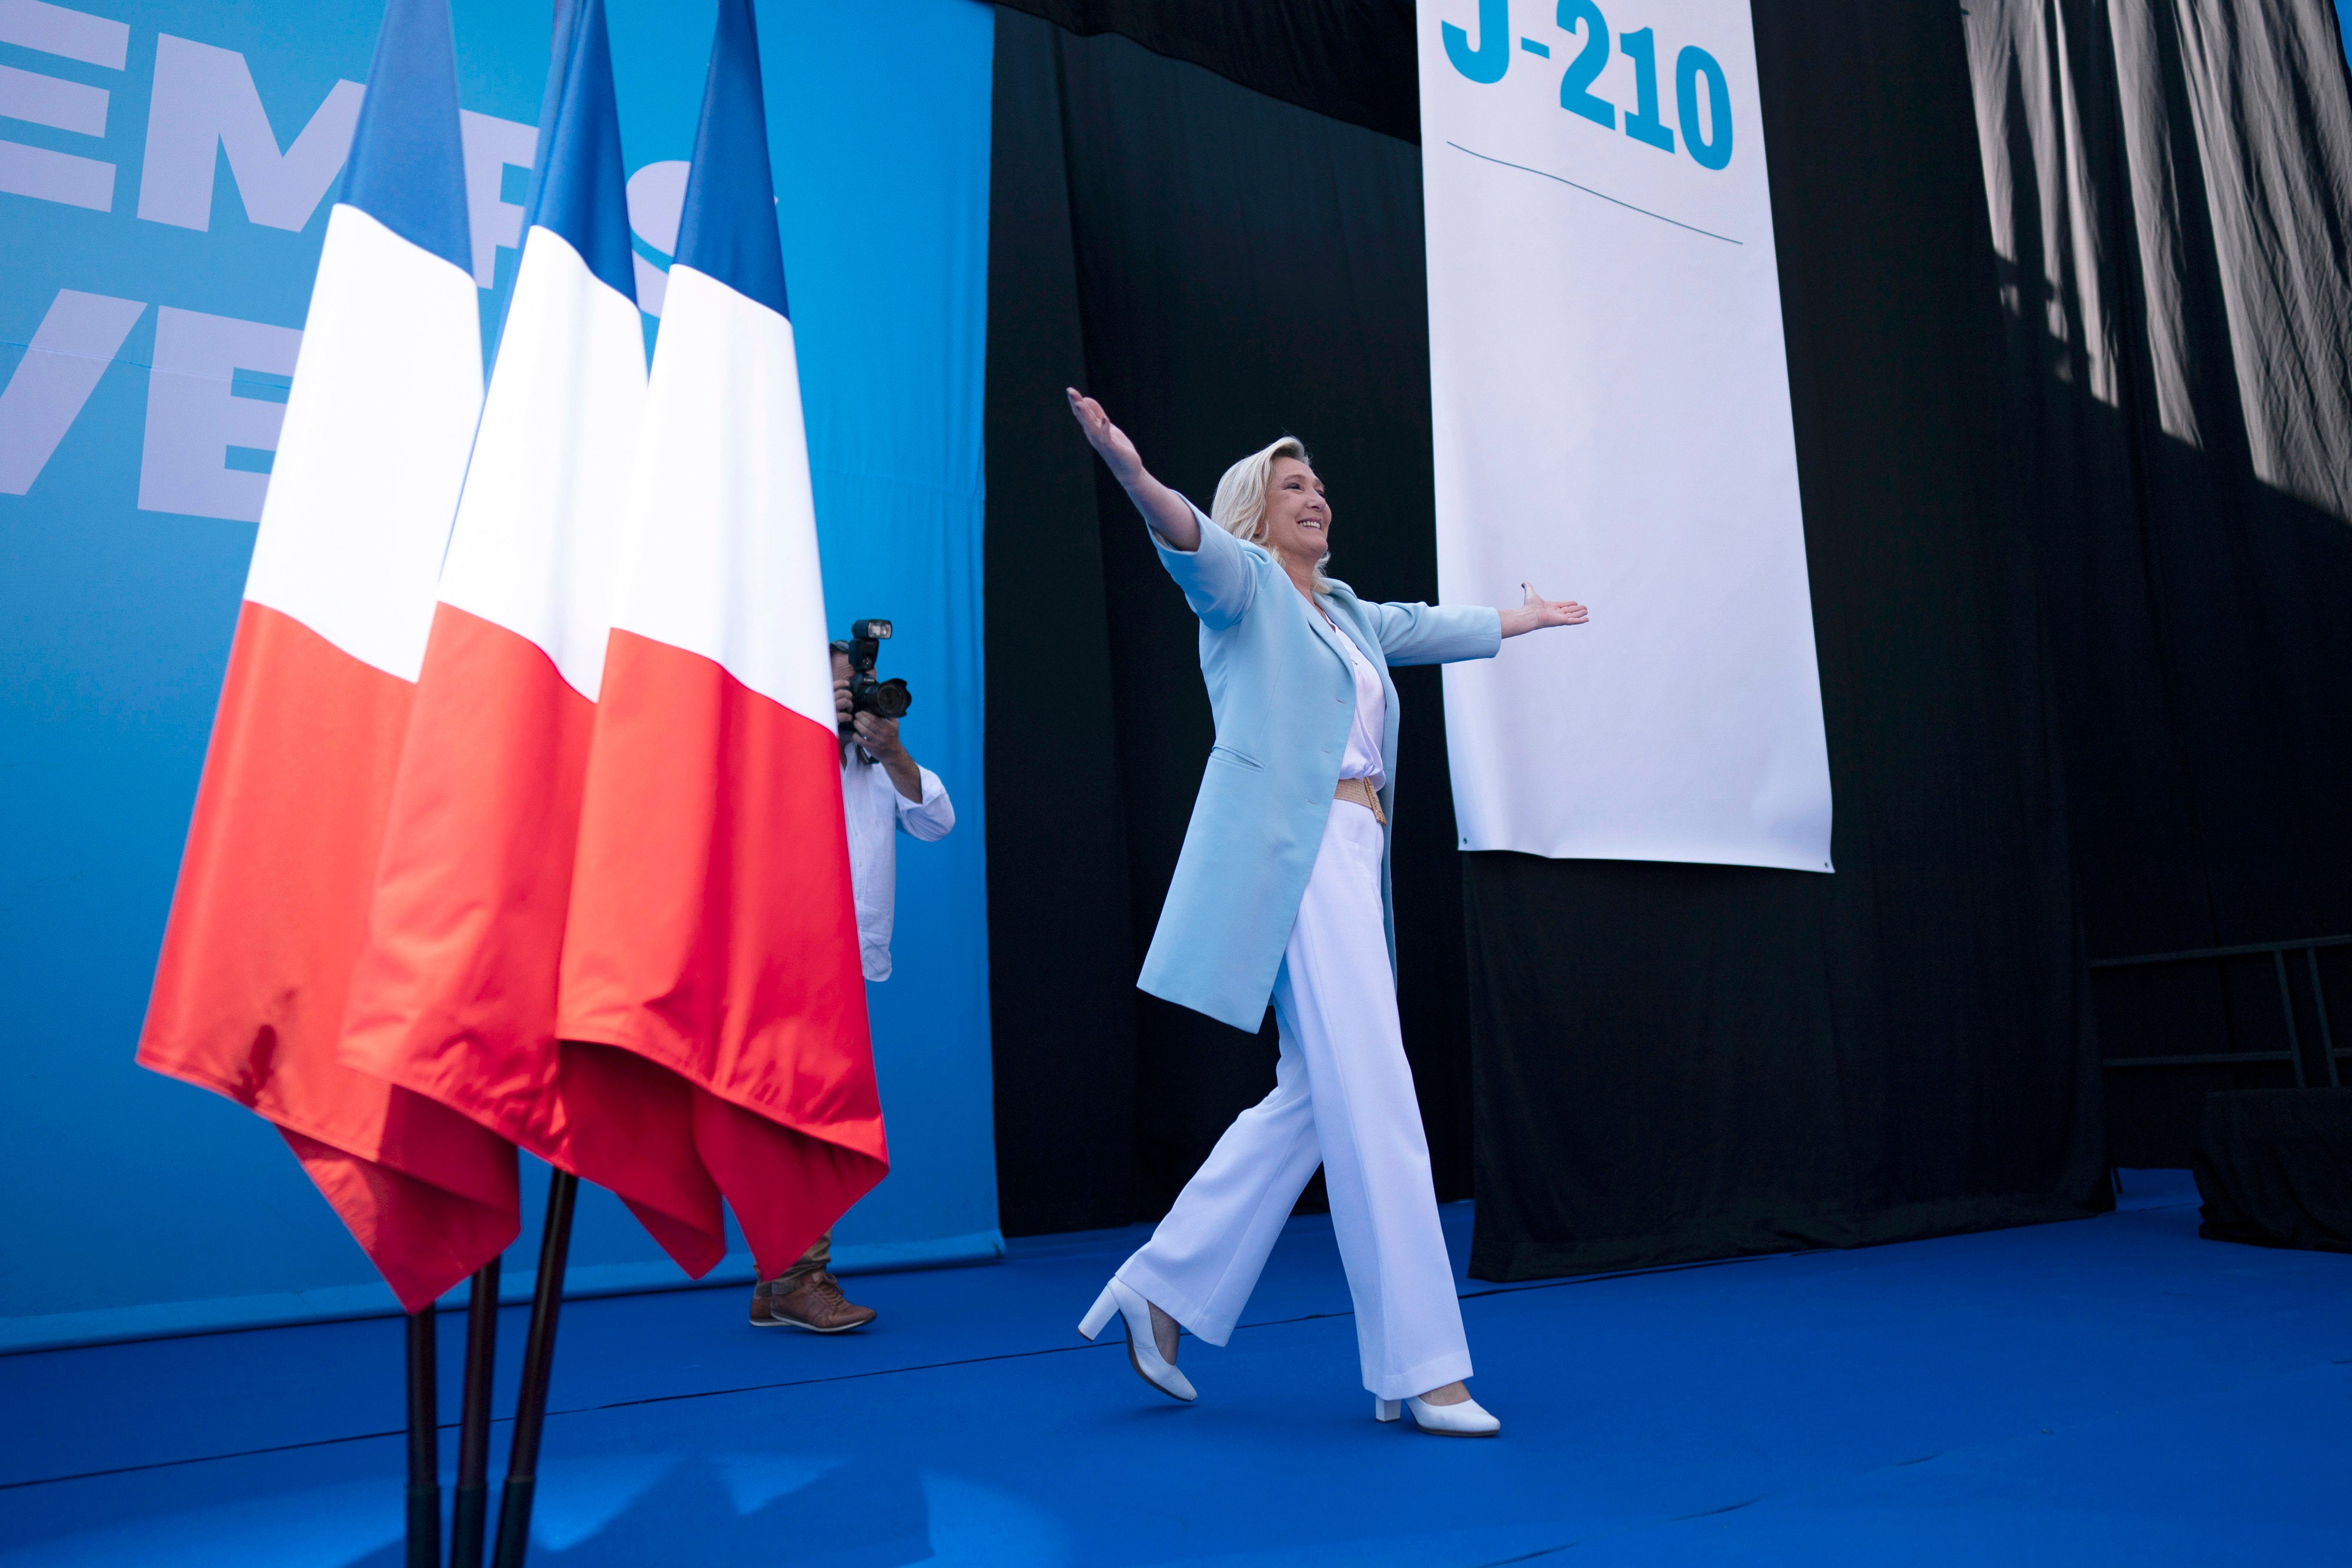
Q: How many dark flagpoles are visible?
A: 3